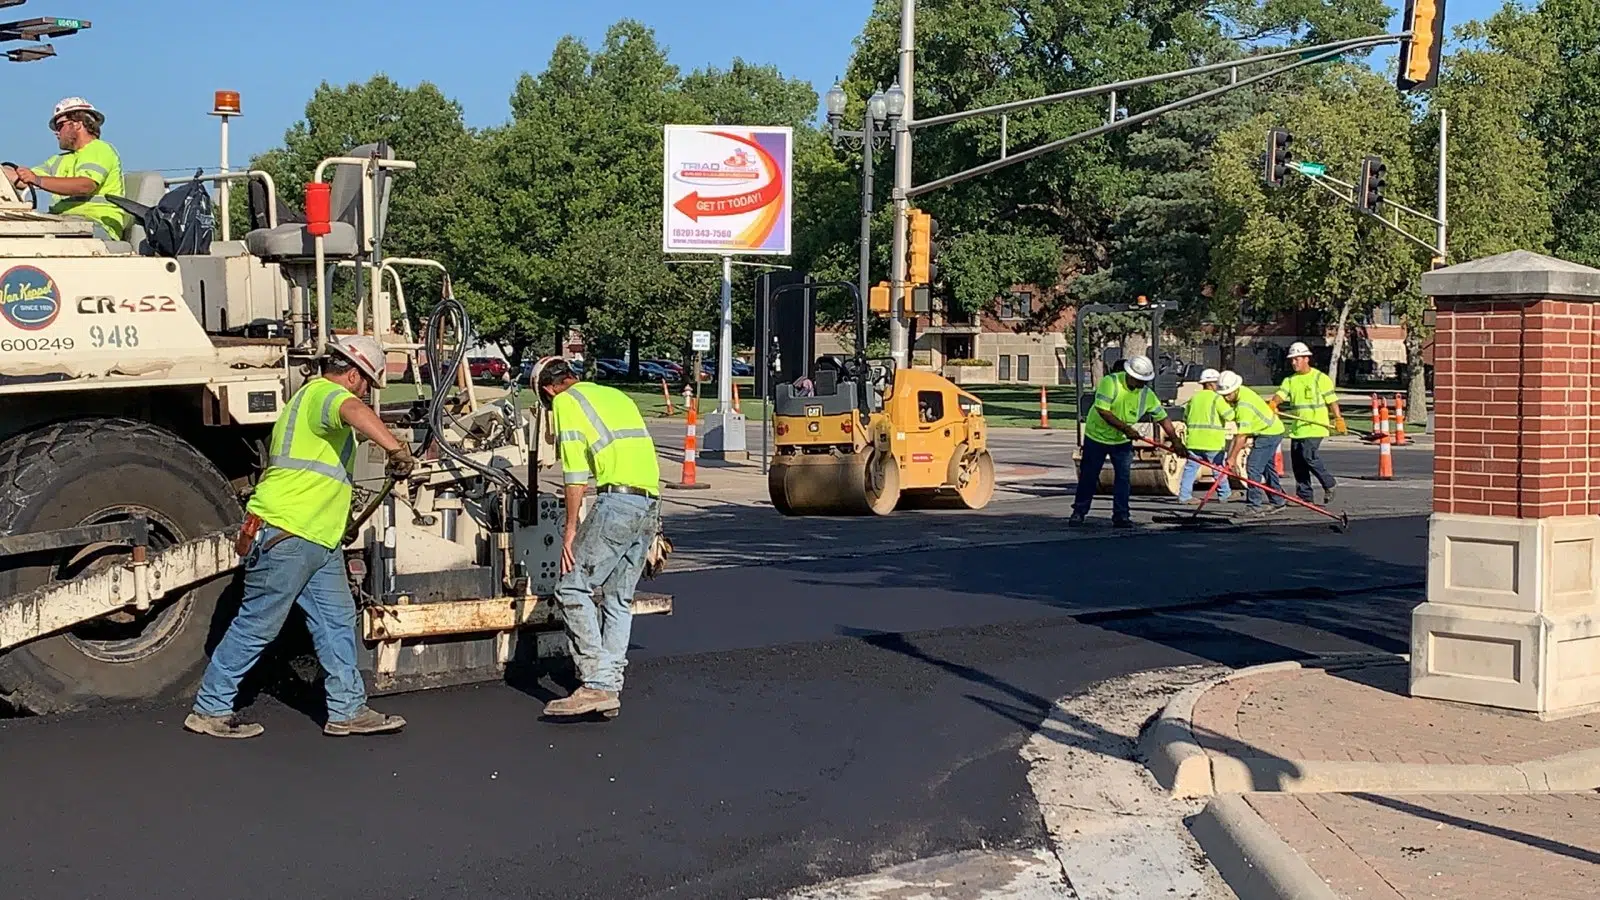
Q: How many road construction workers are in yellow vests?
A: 7